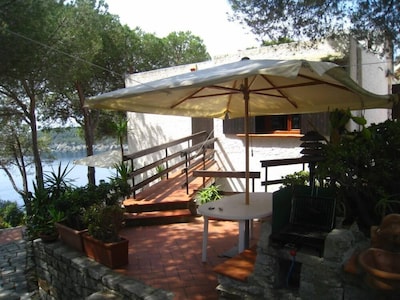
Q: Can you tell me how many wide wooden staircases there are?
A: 1